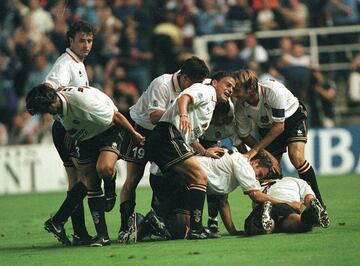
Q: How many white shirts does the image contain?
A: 8